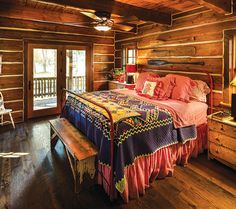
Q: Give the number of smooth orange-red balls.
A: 0